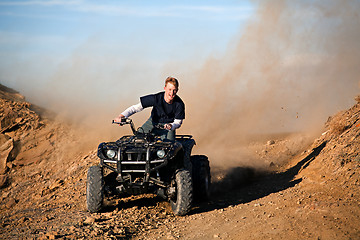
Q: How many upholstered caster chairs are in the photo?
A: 0